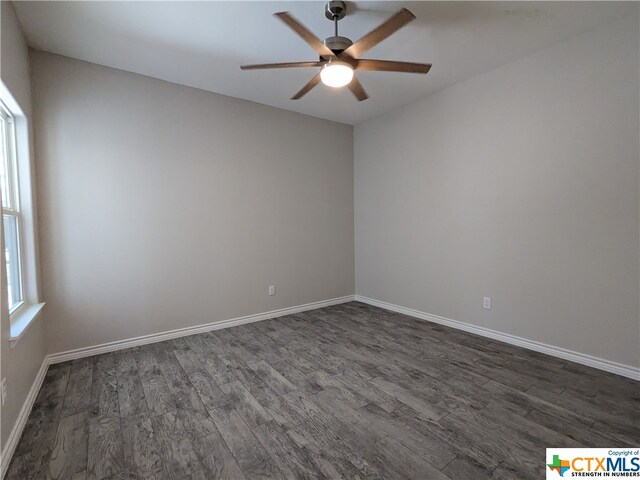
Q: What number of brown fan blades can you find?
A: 6